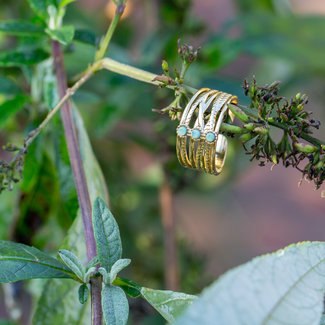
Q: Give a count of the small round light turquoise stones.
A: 3